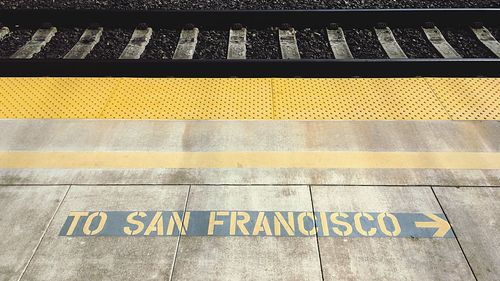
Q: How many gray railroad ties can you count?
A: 11